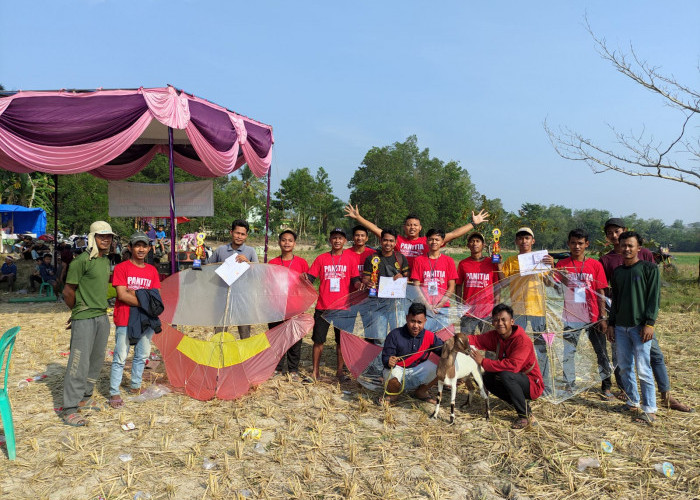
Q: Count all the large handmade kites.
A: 3